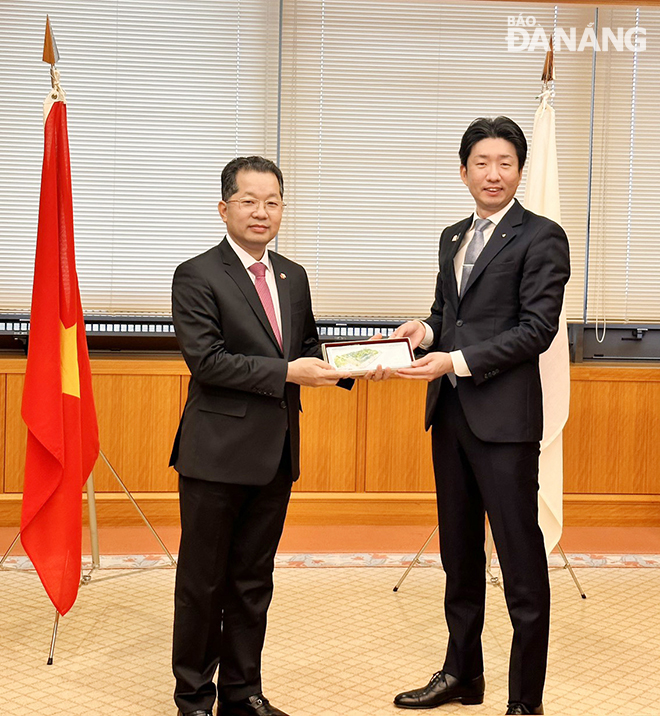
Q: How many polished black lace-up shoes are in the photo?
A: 2